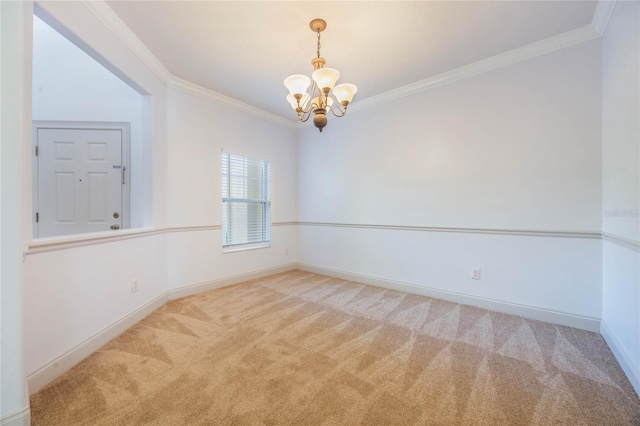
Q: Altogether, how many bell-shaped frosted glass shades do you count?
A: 5